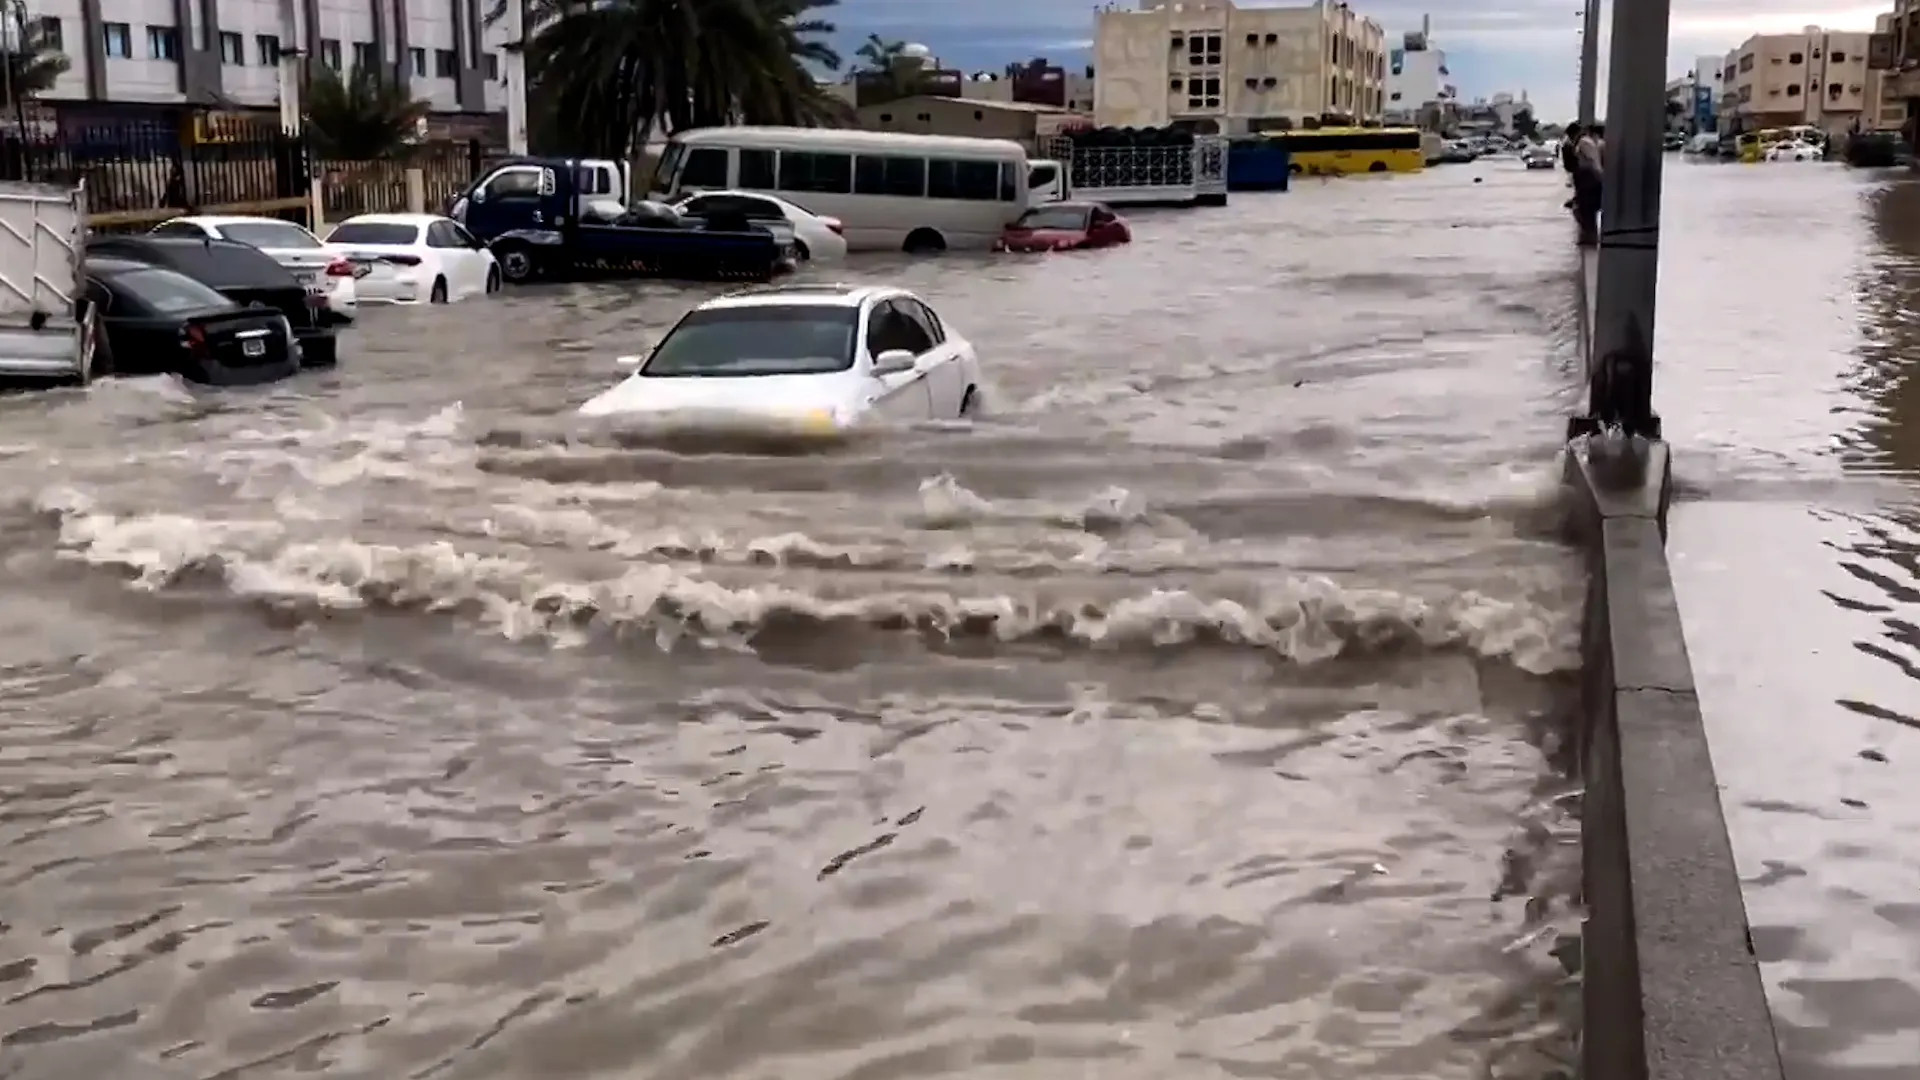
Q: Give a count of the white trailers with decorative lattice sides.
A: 1